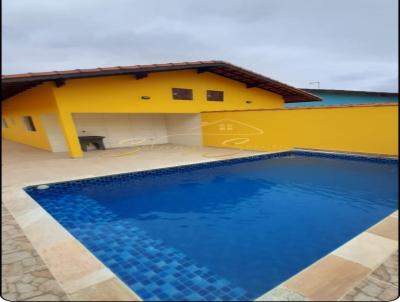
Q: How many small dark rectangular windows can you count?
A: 2